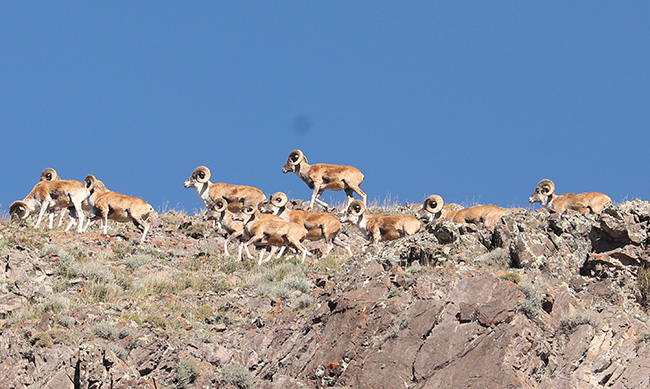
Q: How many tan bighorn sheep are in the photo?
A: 11